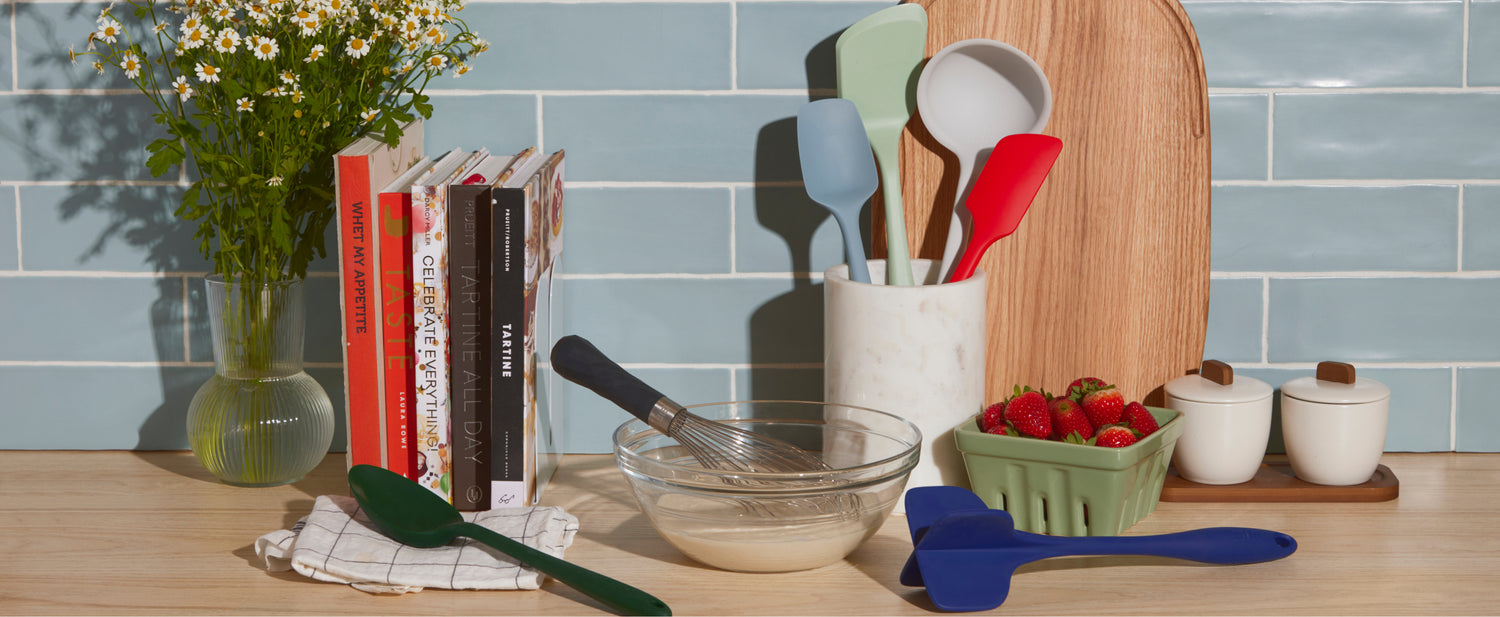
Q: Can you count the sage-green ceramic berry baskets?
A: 1